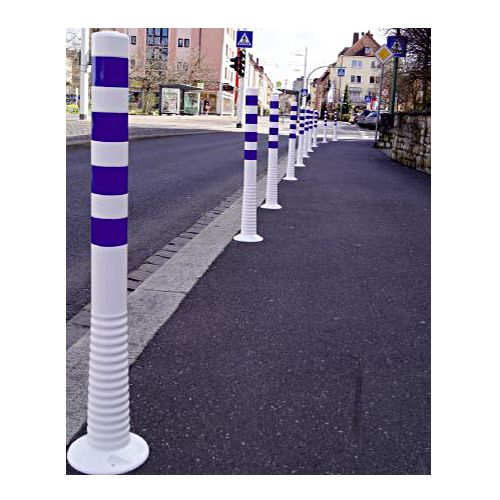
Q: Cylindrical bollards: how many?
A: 10